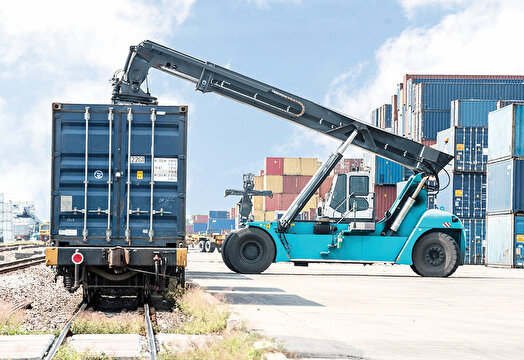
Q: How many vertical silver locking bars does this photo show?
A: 4